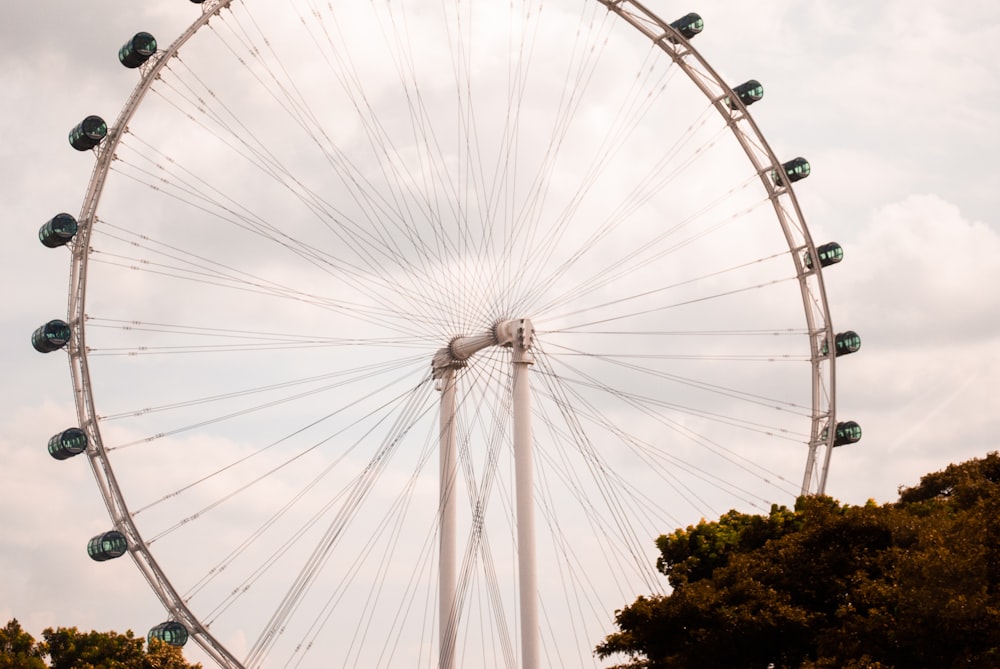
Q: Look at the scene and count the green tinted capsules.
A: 13